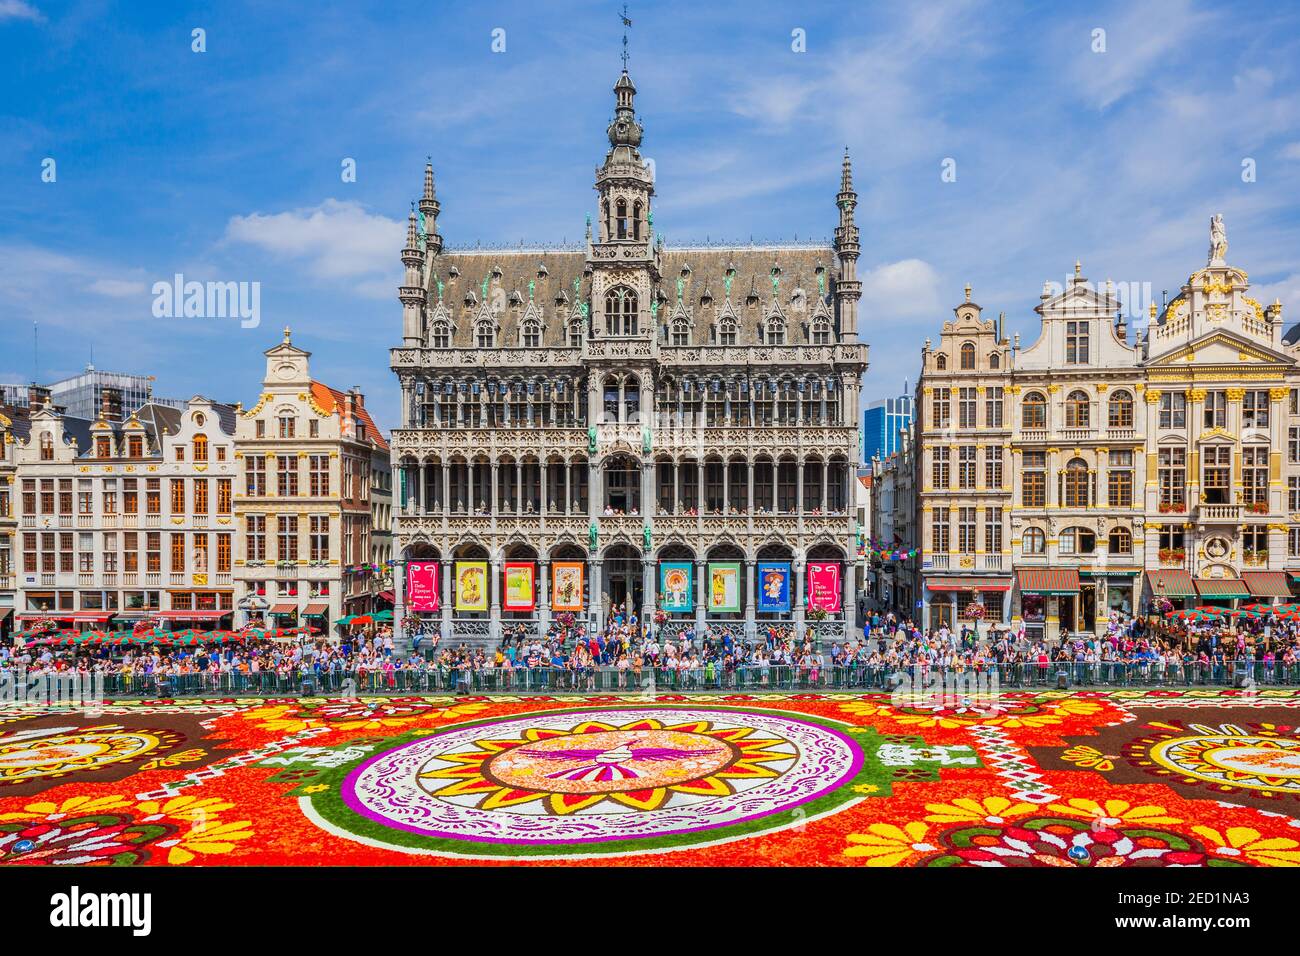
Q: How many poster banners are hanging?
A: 8